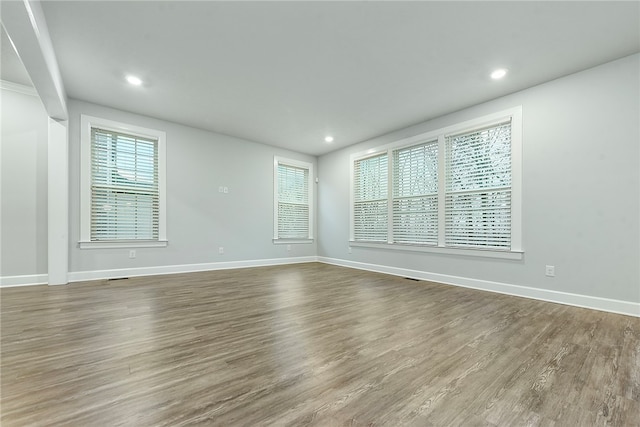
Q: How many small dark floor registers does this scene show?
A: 2